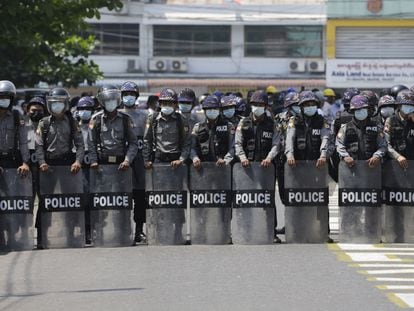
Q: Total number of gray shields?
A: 9